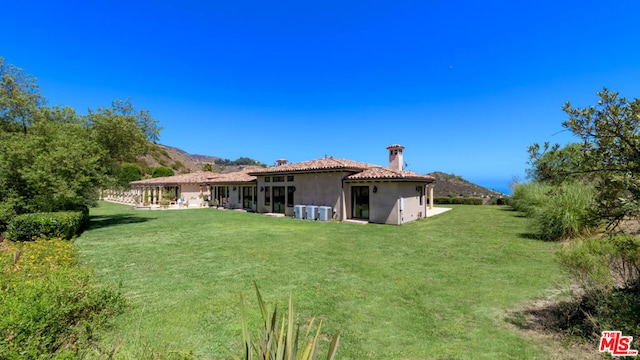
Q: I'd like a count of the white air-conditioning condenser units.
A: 3